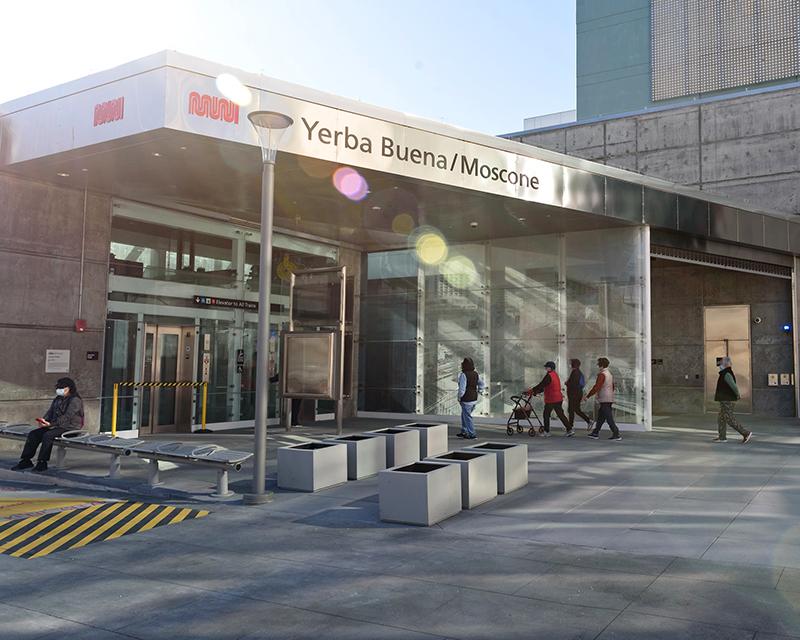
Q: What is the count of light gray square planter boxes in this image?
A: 7